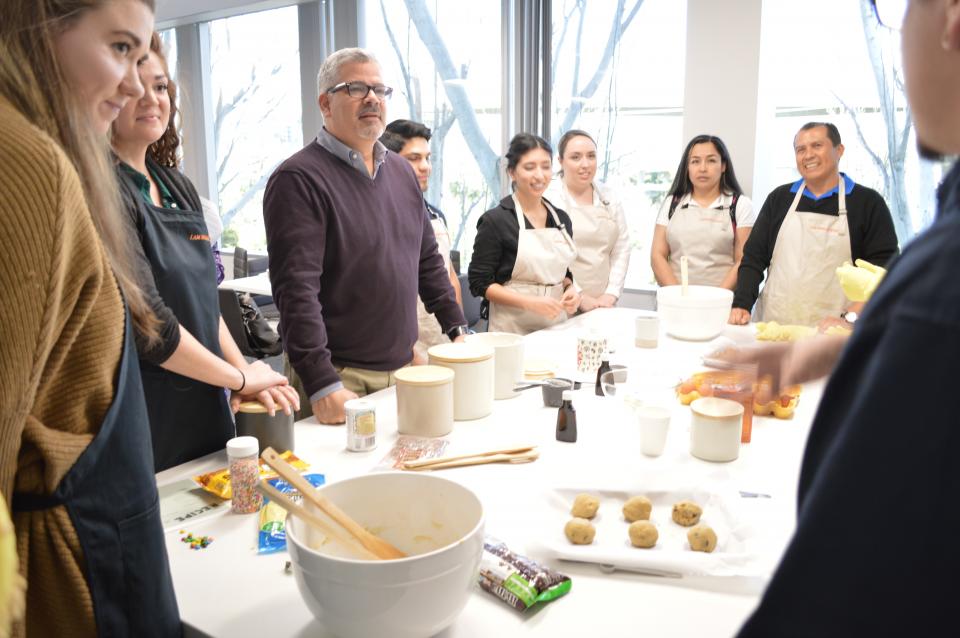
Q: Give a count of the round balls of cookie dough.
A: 6